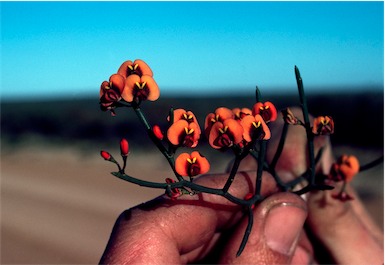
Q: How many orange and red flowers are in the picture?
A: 13